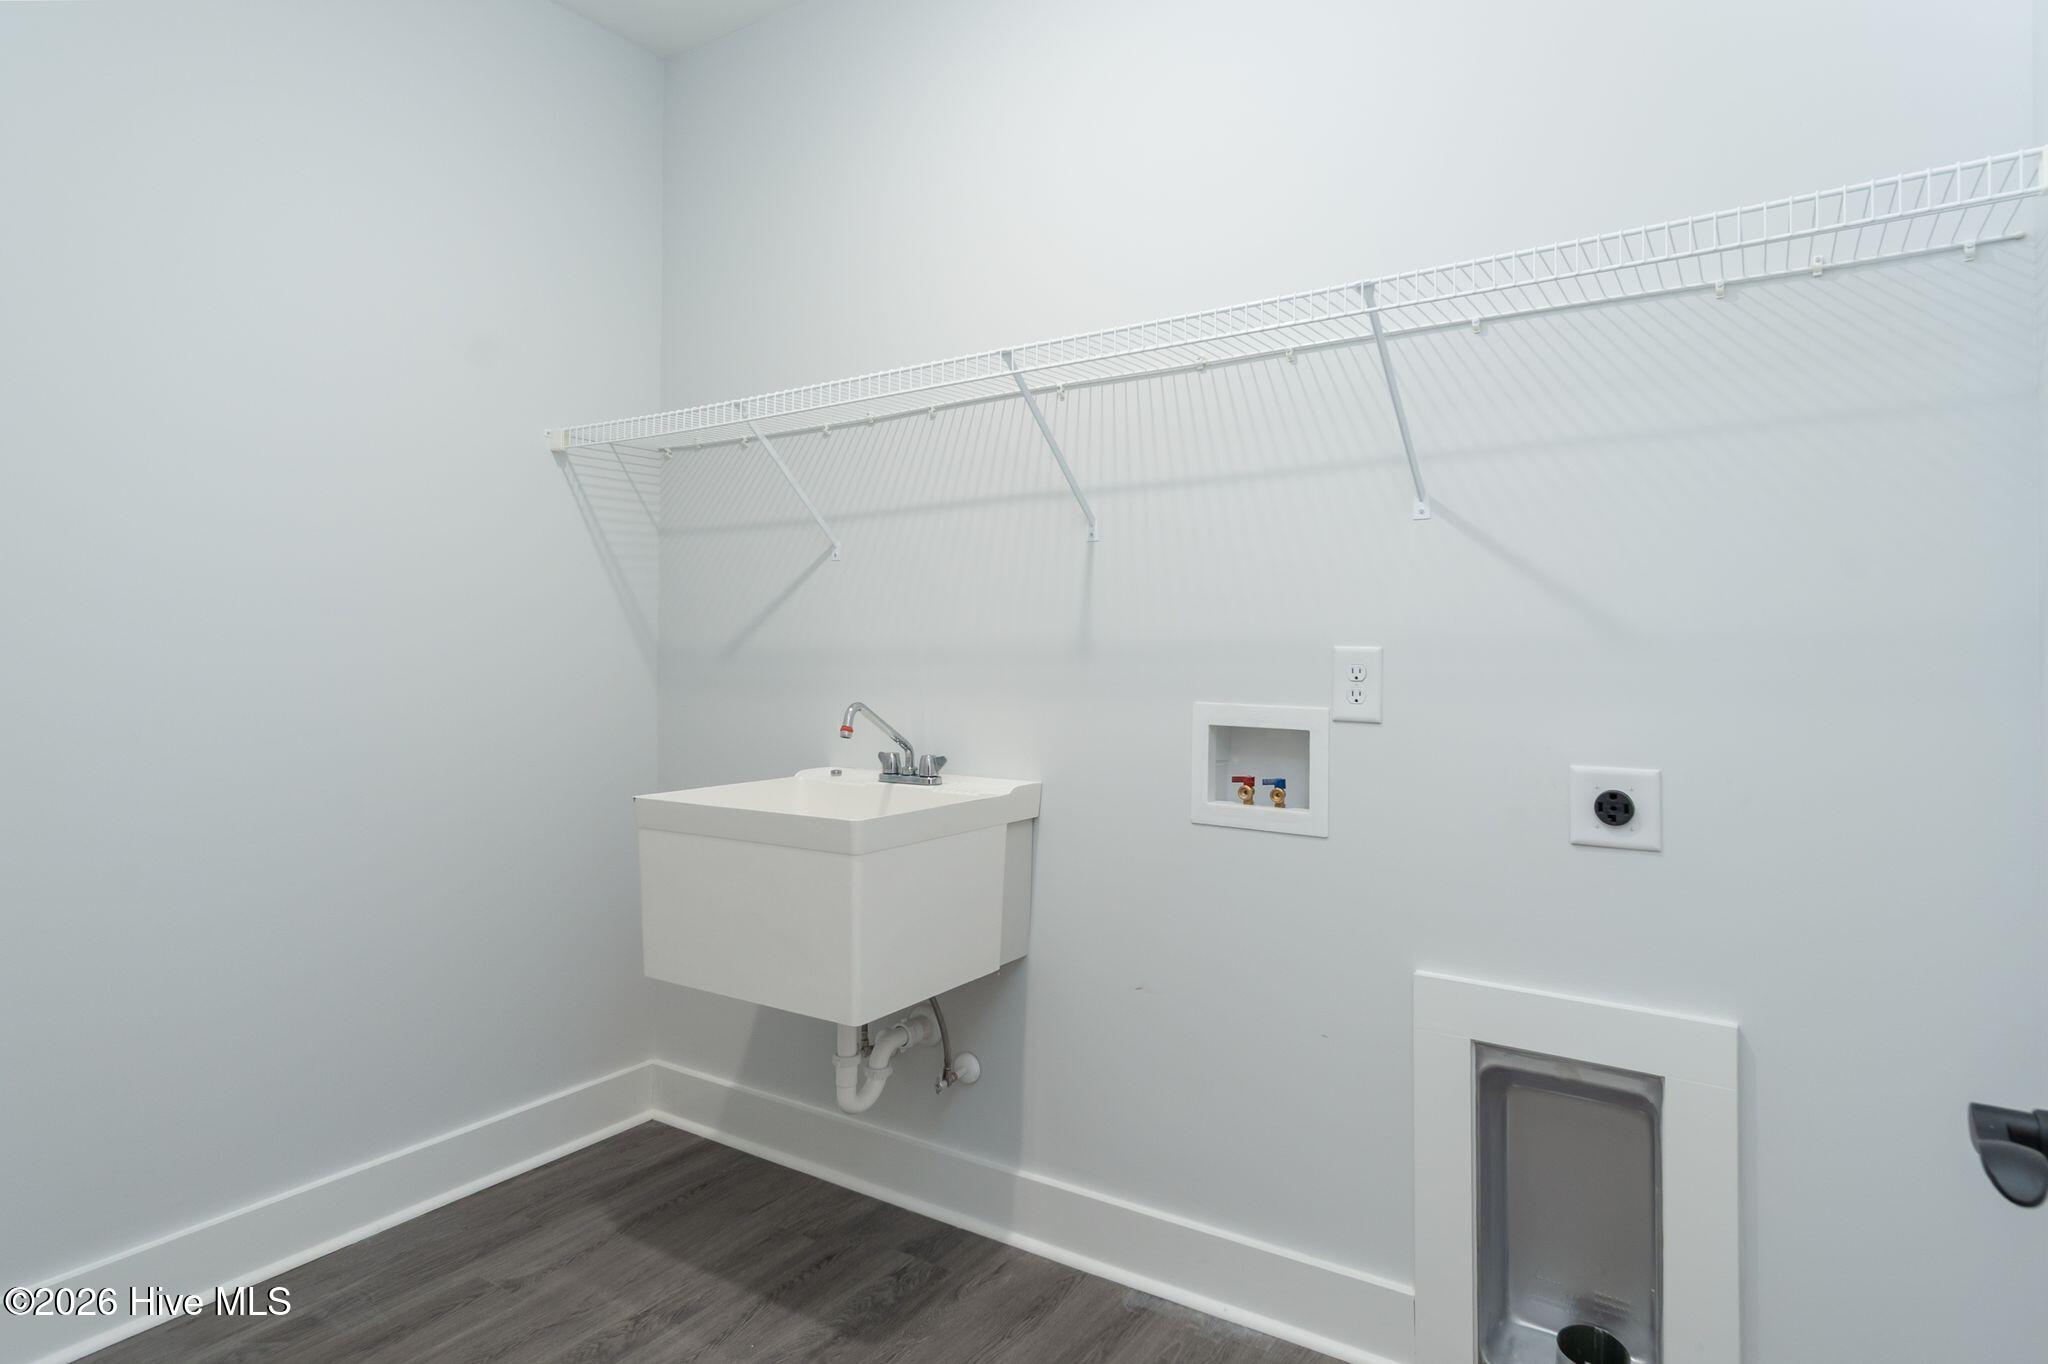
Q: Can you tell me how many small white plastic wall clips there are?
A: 13